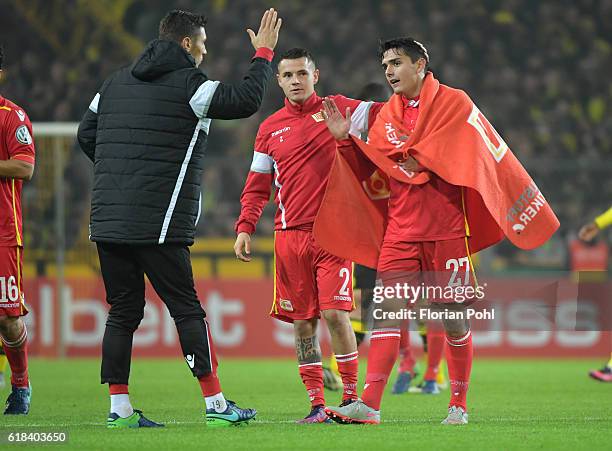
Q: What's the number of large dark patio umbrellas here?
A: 0